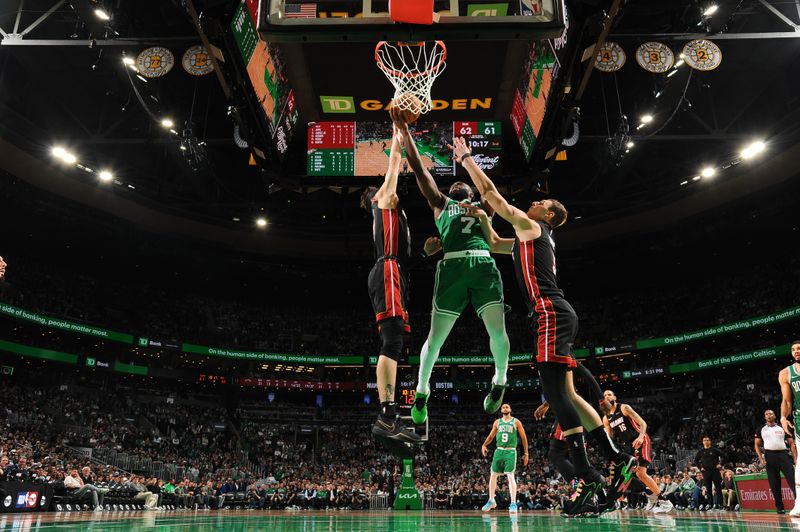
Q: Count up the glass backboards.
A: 2